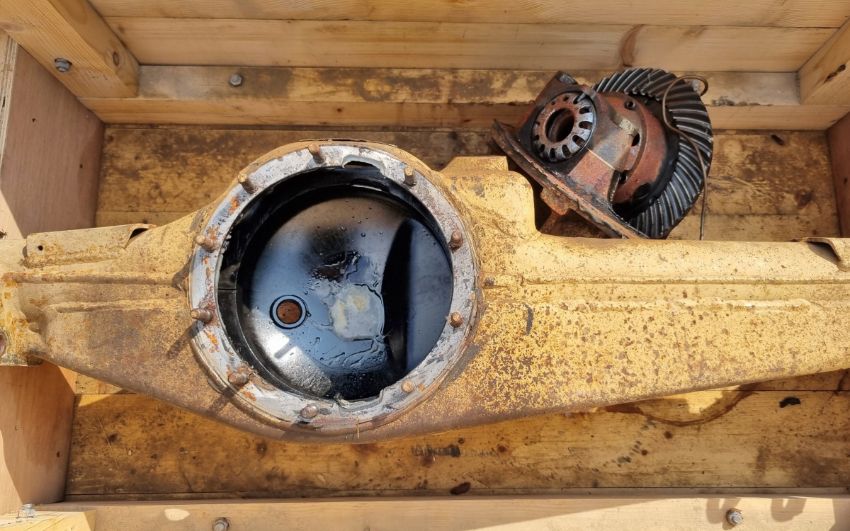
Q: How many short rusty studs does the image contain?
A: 10